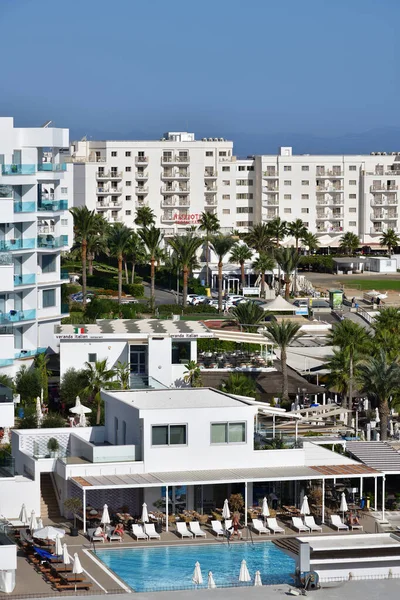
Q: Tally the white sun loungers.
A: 14